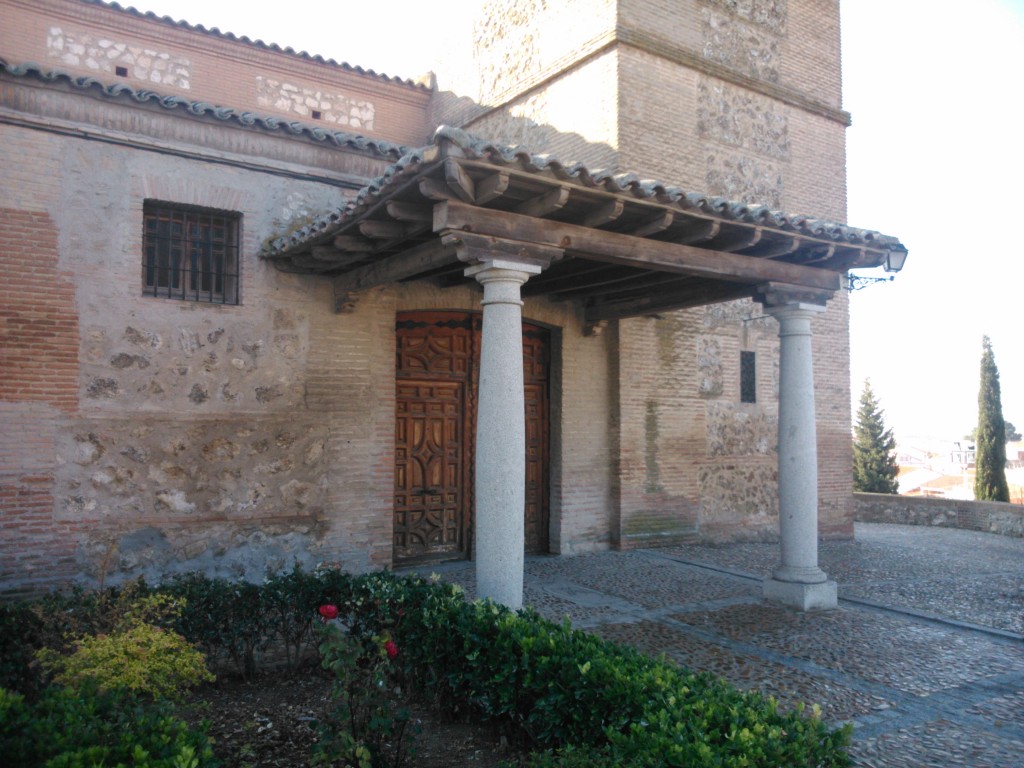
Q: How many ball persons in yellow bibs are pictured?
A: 0